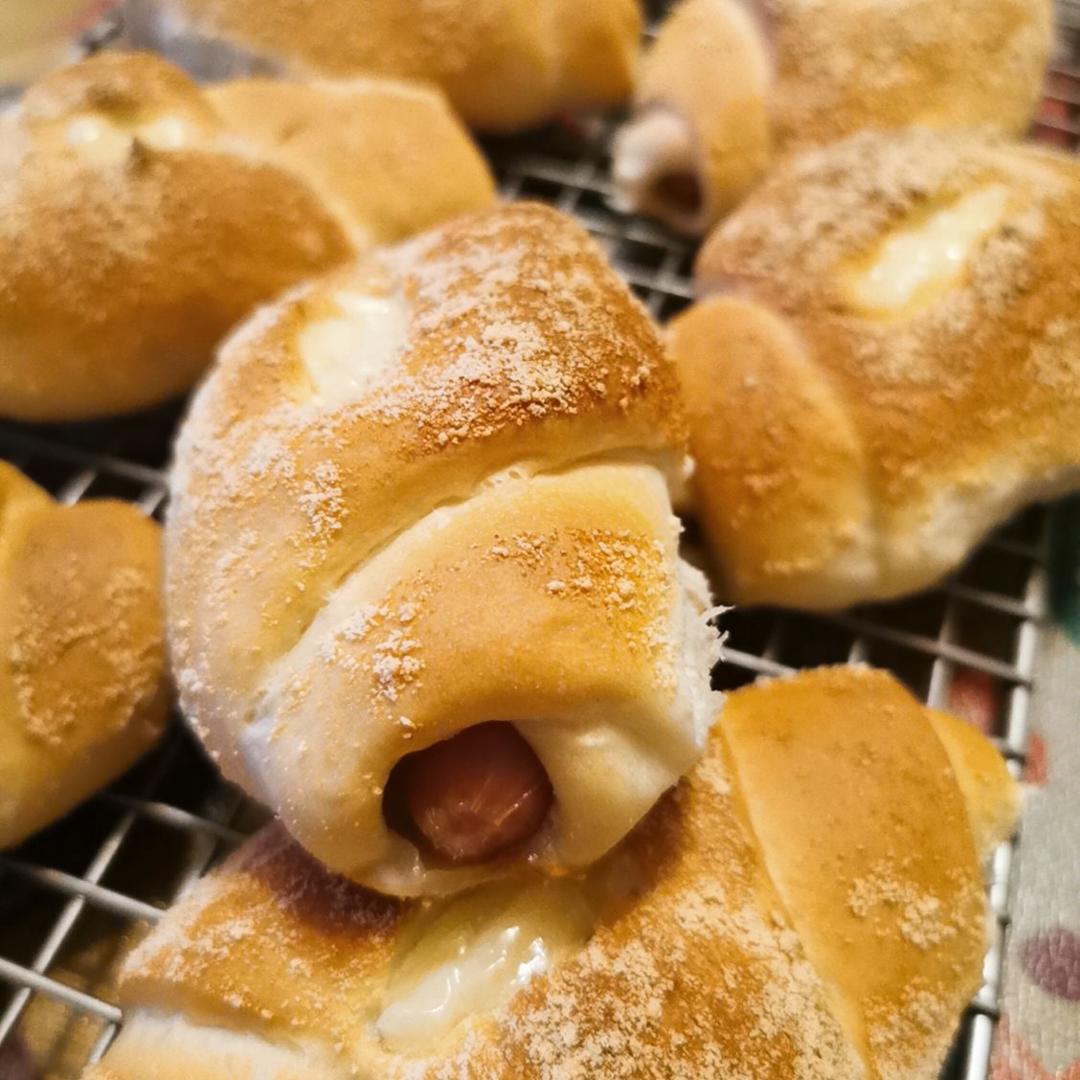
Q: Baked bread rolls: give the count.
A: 7